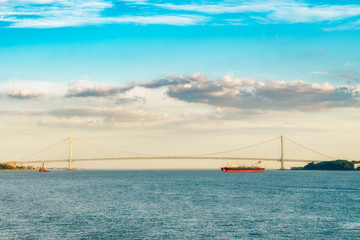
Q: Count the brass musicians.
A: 0